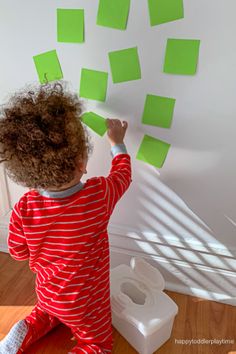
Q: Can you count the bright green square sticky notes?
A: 10